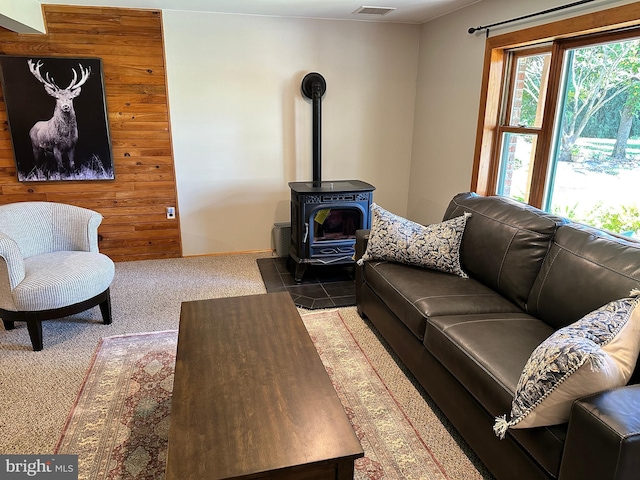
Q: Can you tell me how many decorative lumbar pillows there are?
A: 2